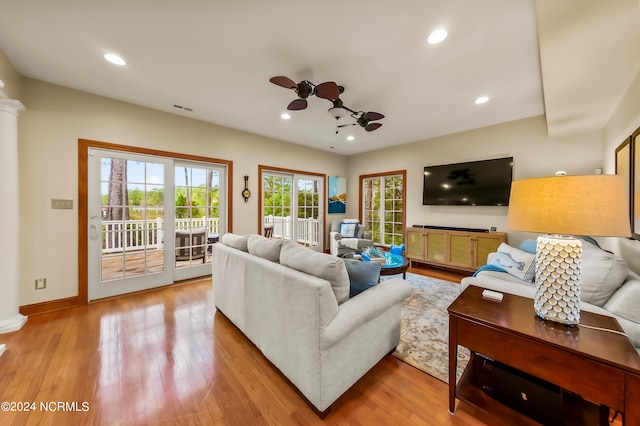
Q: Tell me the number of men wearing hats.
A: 0